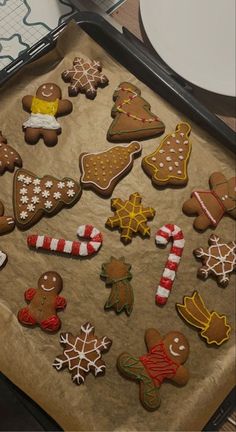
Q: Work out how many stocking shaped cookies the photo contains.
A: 0